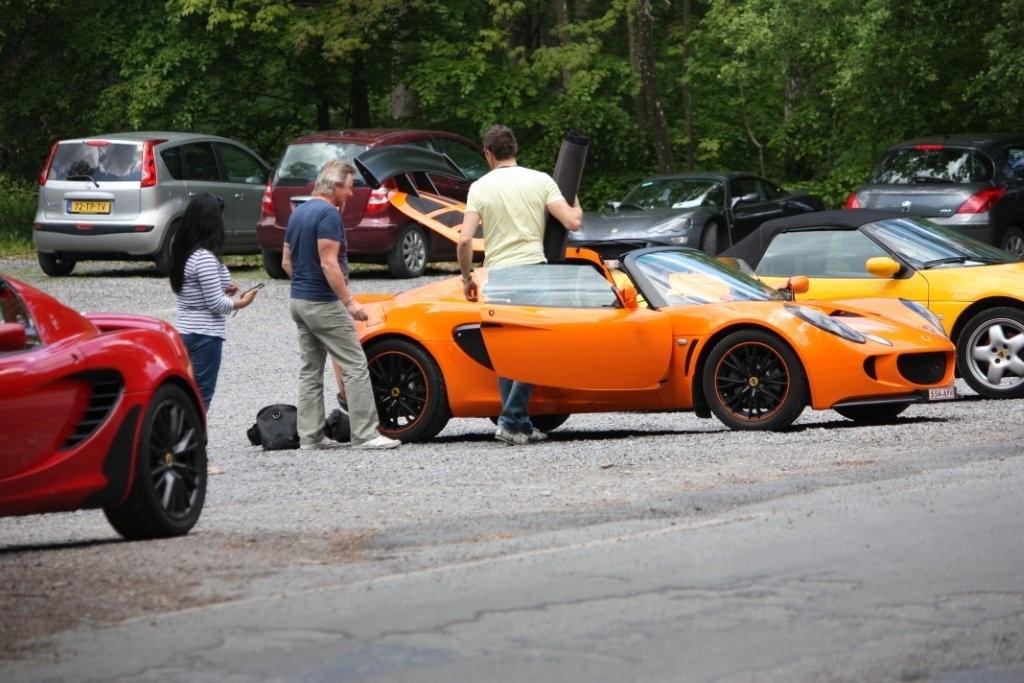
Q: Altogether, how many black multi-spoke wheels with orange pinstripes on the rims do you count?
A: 2